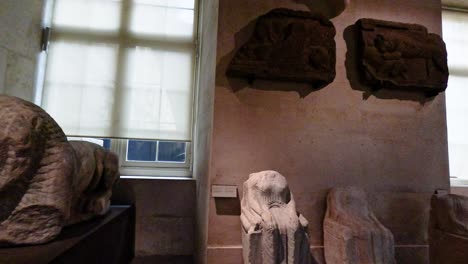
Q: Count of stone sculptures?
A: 6